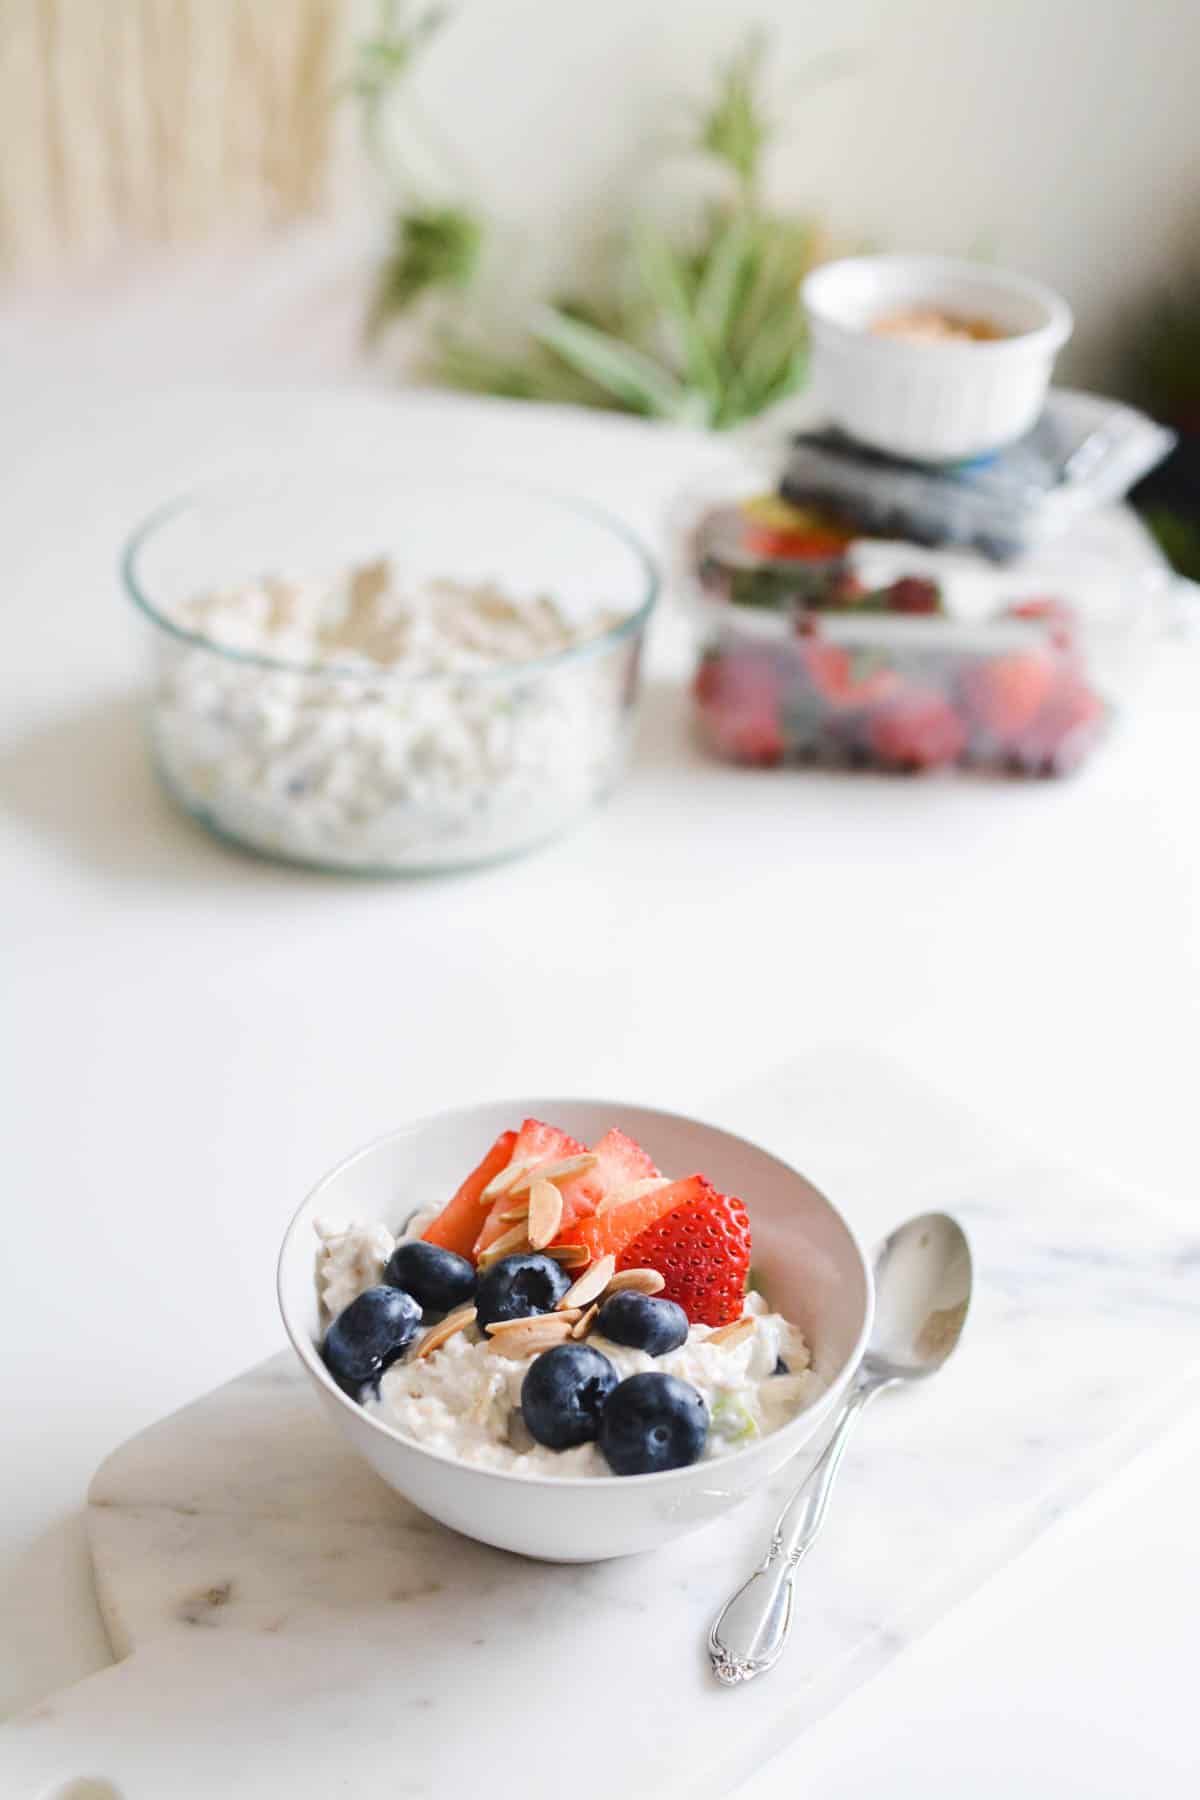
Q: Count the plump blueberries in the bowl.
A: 6